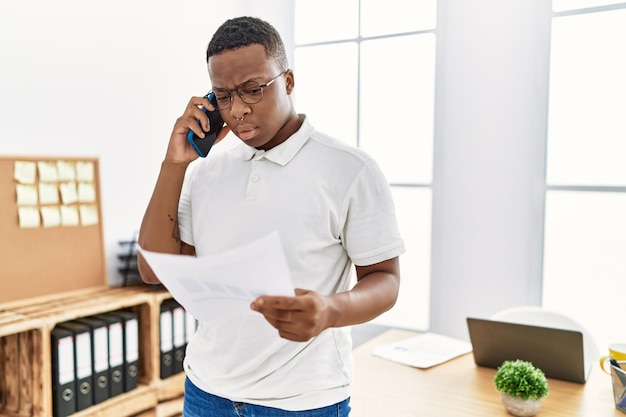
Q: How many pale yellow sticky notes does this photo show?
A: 12